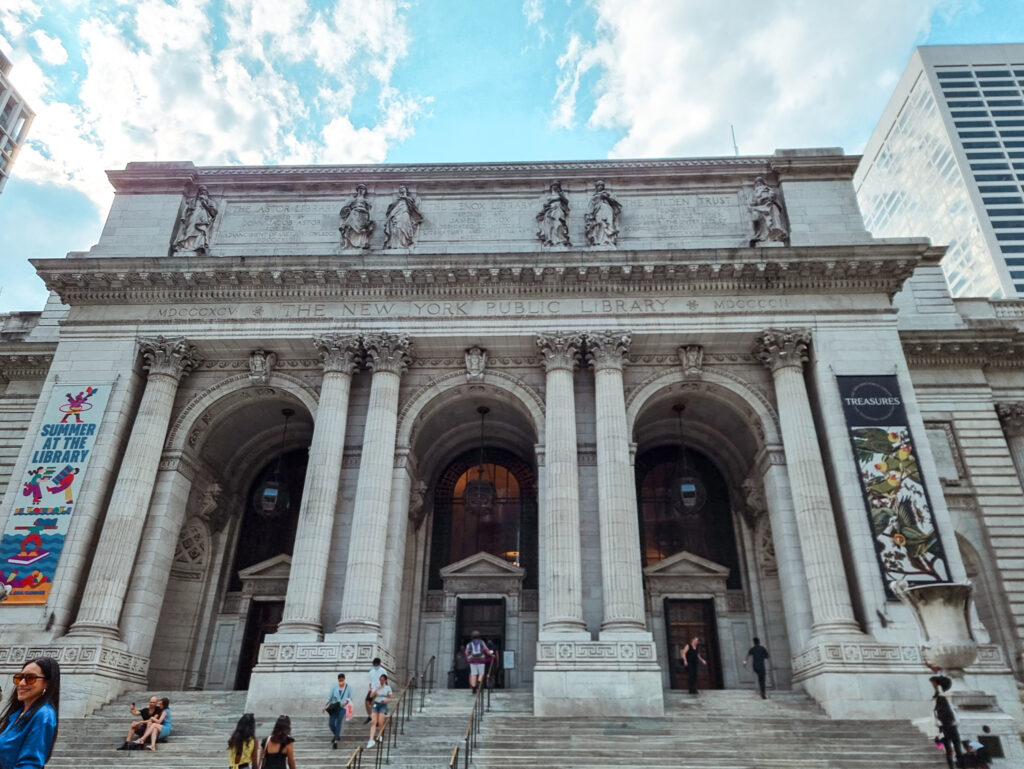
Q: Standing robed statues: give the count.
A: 6